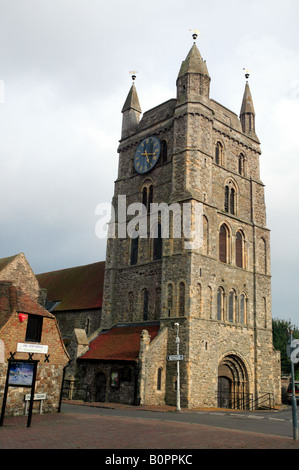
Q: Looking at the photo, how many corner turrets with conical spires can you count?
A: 3